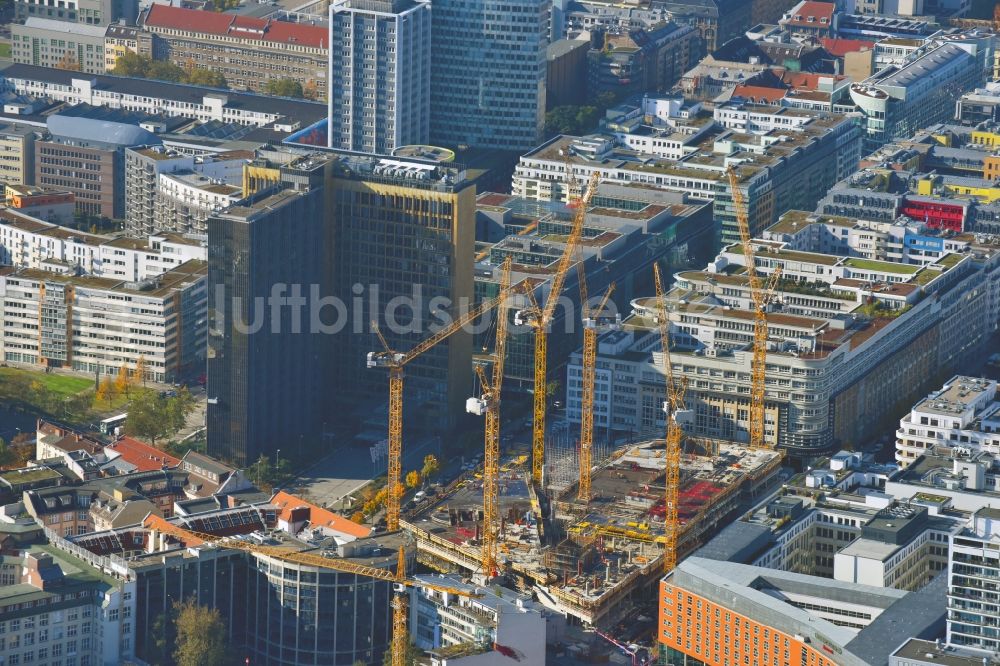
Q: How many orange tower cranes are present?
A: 7